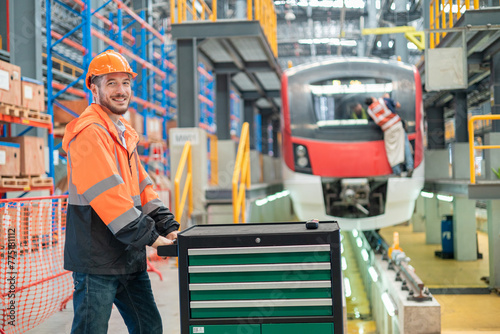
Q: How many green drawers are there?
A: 4